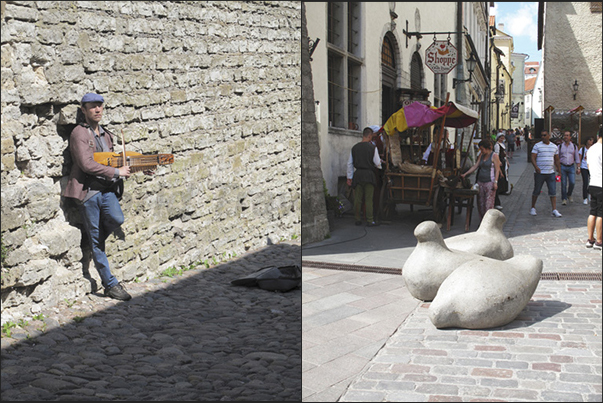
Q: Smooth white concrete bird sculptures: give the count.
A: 3